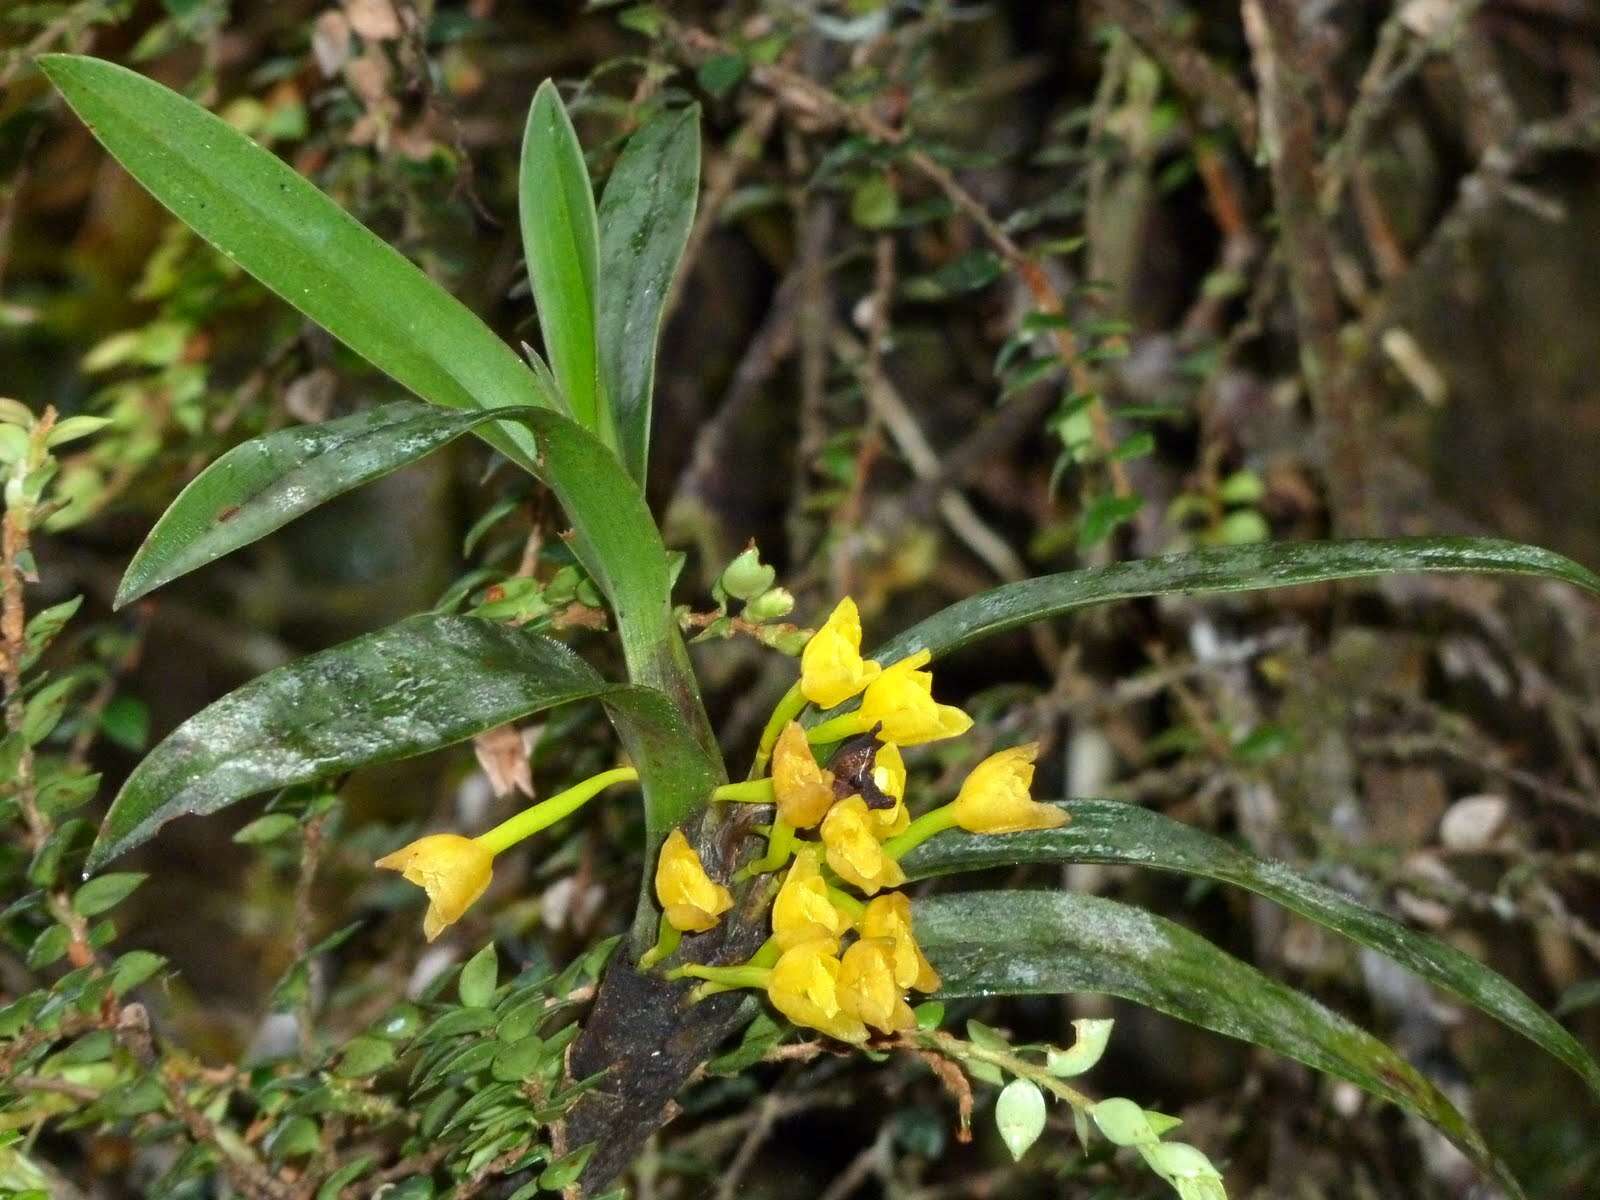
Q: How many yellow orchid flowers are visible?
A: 12